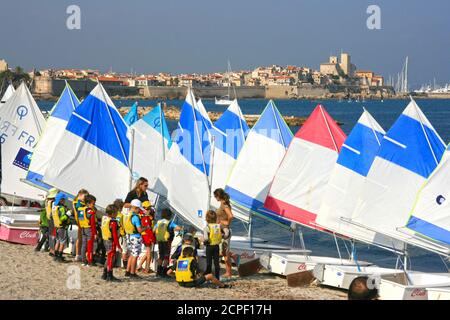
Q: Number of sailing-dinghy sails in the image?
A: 14